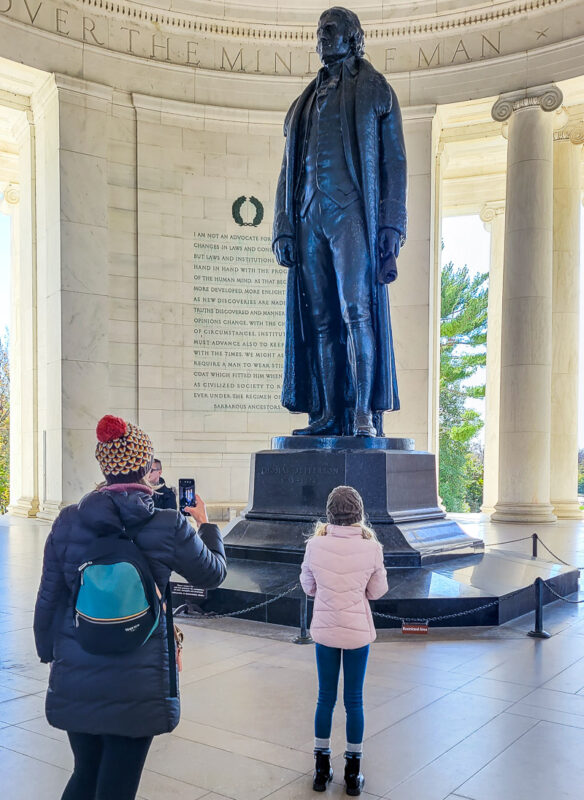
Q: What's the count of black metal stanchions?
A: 3